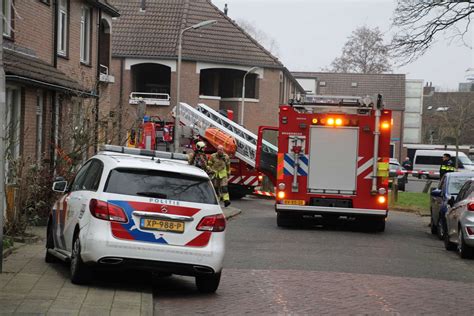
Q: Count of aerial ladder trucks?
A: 1